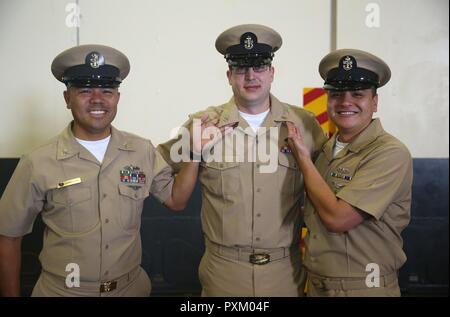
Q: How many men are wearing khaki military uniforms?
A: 3